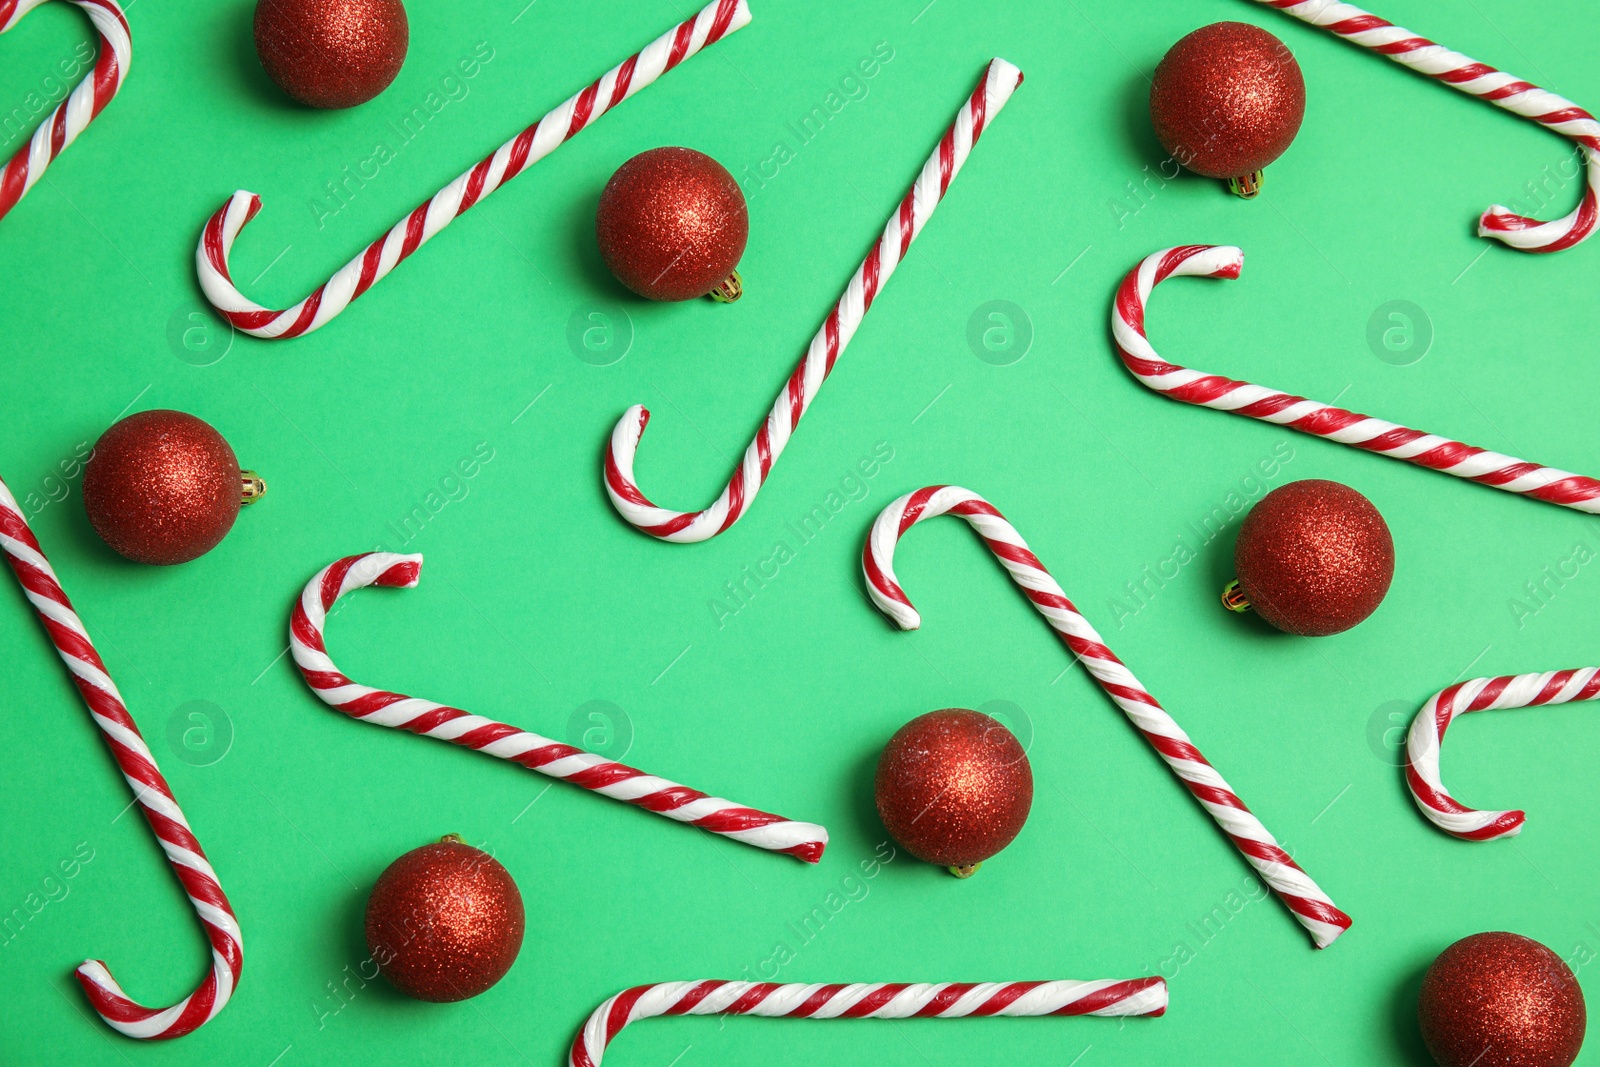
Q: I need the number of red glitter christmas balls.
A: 8